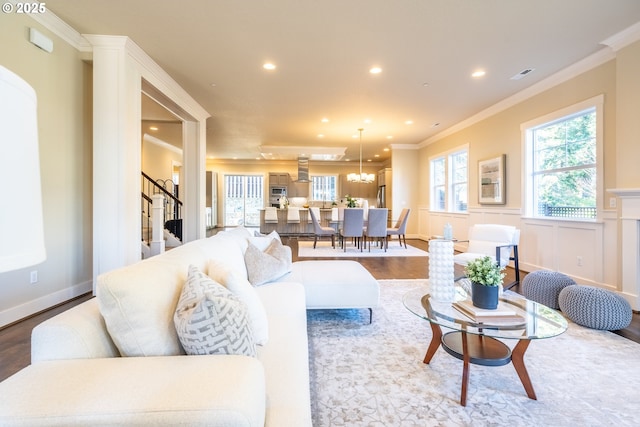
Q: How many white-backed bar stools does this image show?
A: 4